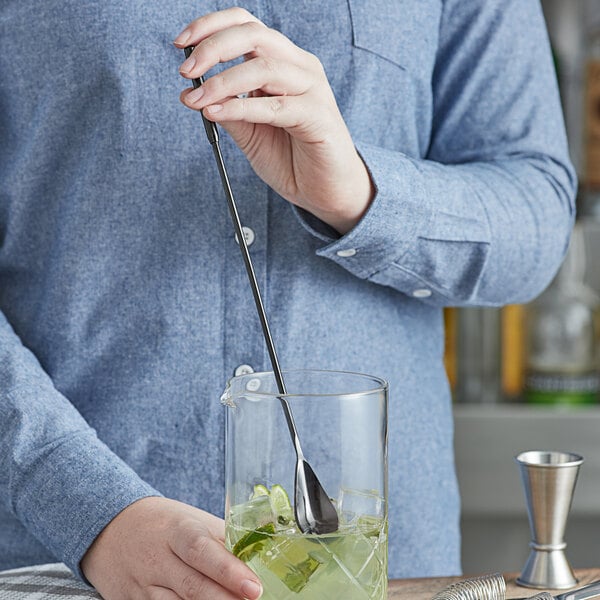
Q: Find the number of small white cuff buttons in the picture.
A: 2